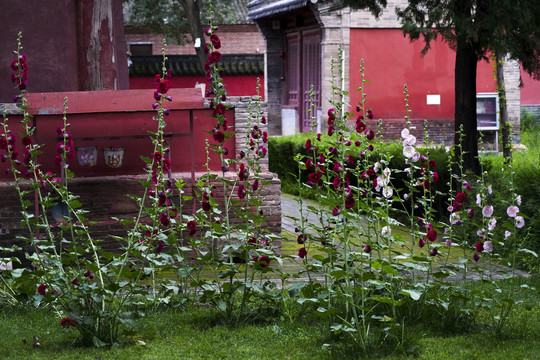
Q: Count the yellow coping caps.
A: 0